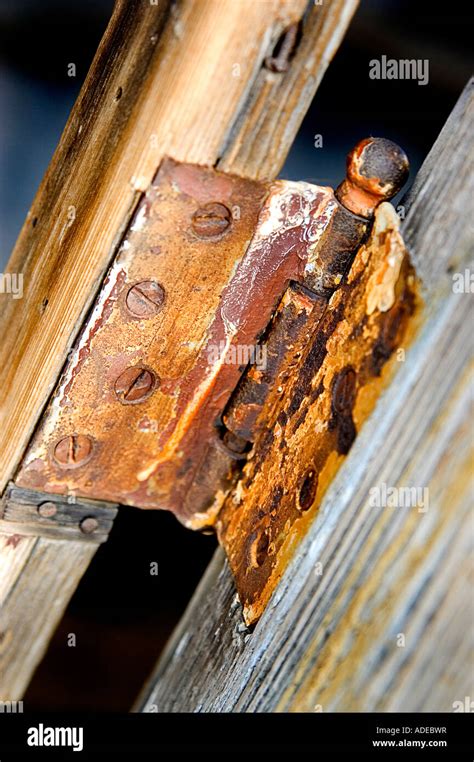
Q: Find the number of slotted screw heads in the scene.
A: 4